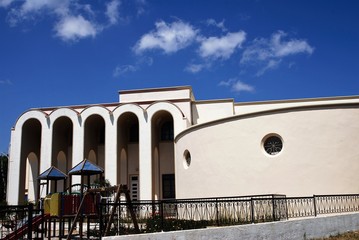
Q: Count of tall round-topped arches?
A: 5